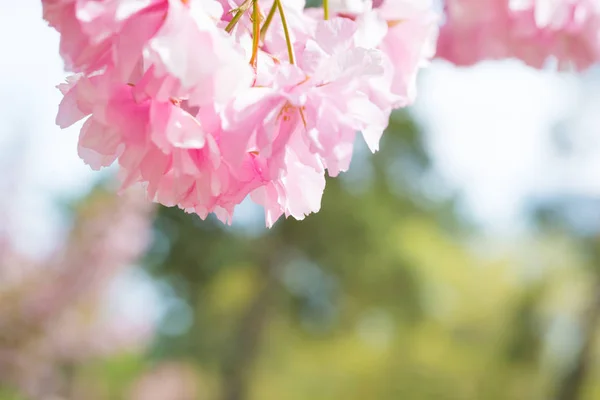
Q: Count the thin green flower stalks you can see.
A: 5